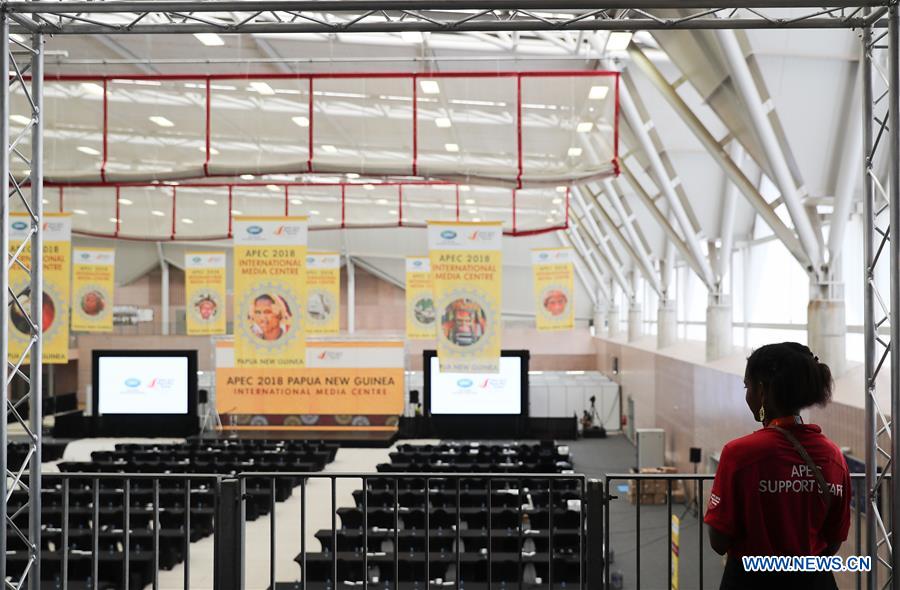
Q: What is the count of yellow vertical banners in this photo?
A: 8